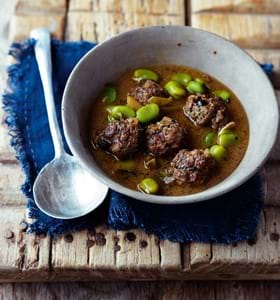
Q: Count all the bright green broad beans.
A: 12